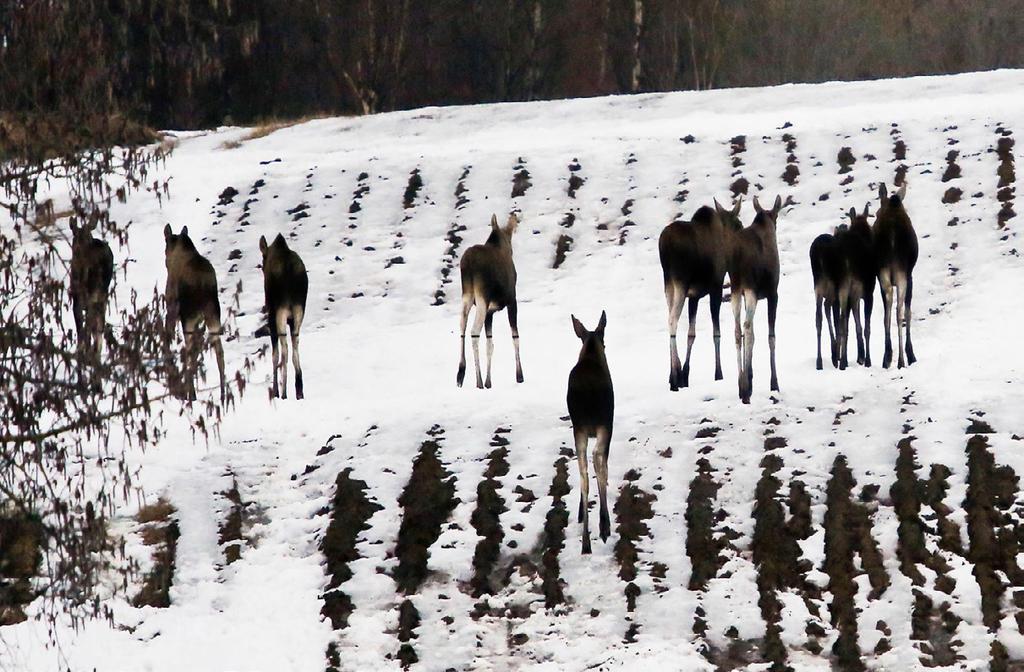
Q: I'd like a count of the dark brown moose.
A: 10